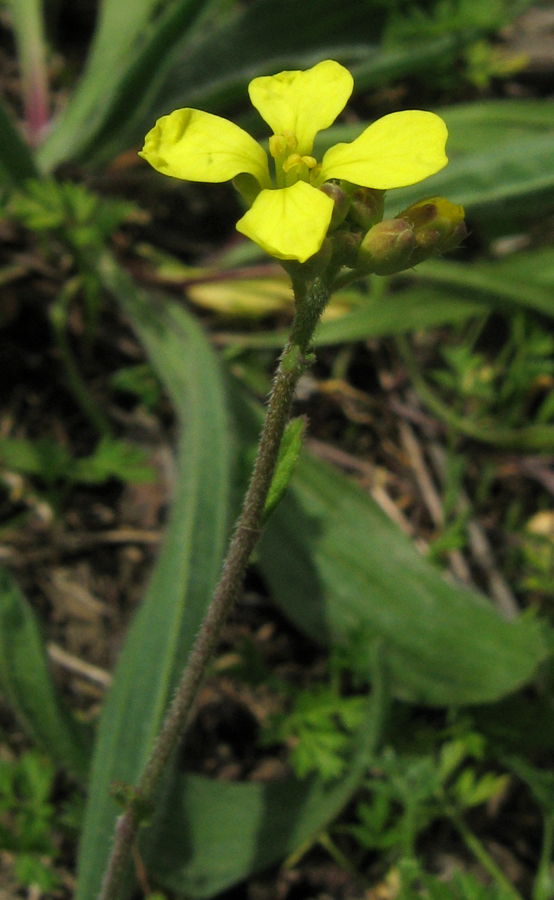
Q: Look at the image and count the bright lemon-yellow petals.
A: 4